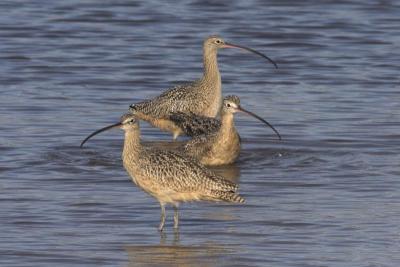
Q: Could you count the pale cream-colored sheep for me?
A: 0